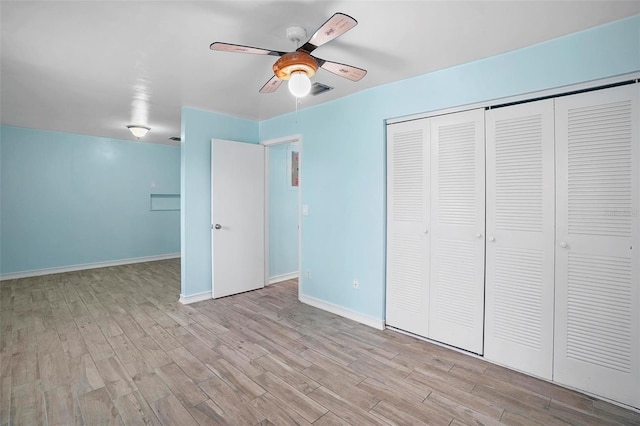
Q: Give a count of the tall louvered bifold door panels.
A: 4